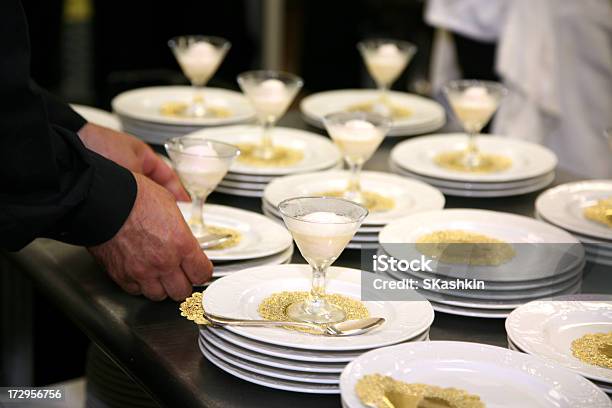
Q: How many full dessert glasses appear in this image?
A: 7